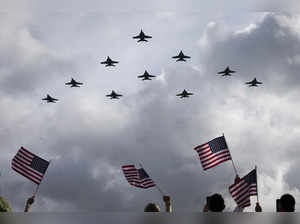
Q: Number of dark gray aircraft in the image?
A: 10